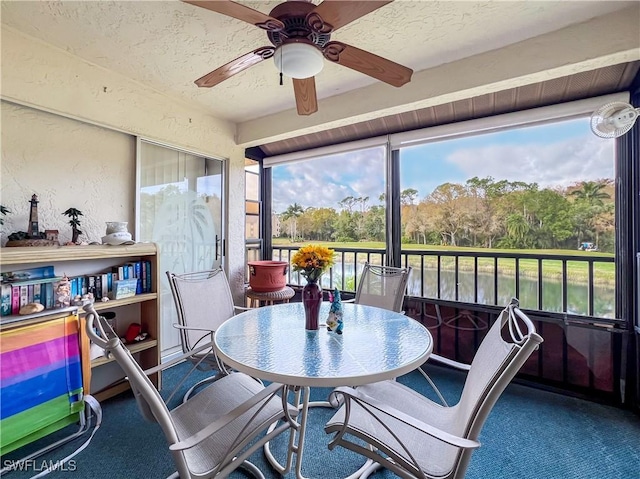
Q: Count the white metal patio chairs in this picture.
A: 4